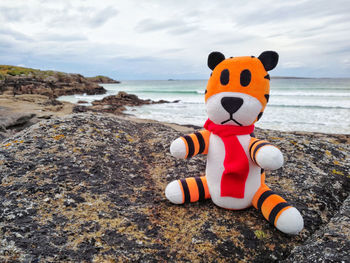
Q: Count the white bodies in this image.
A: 1